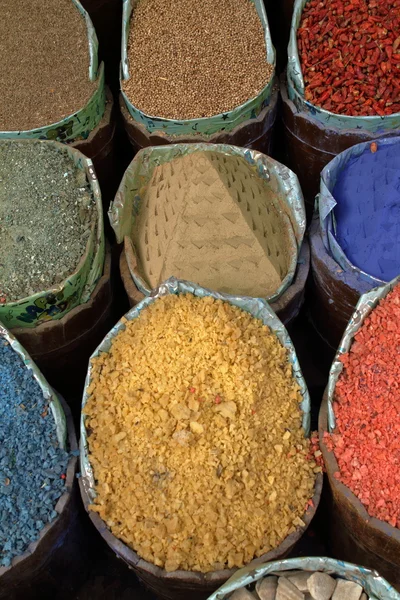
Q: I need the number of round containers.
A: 10